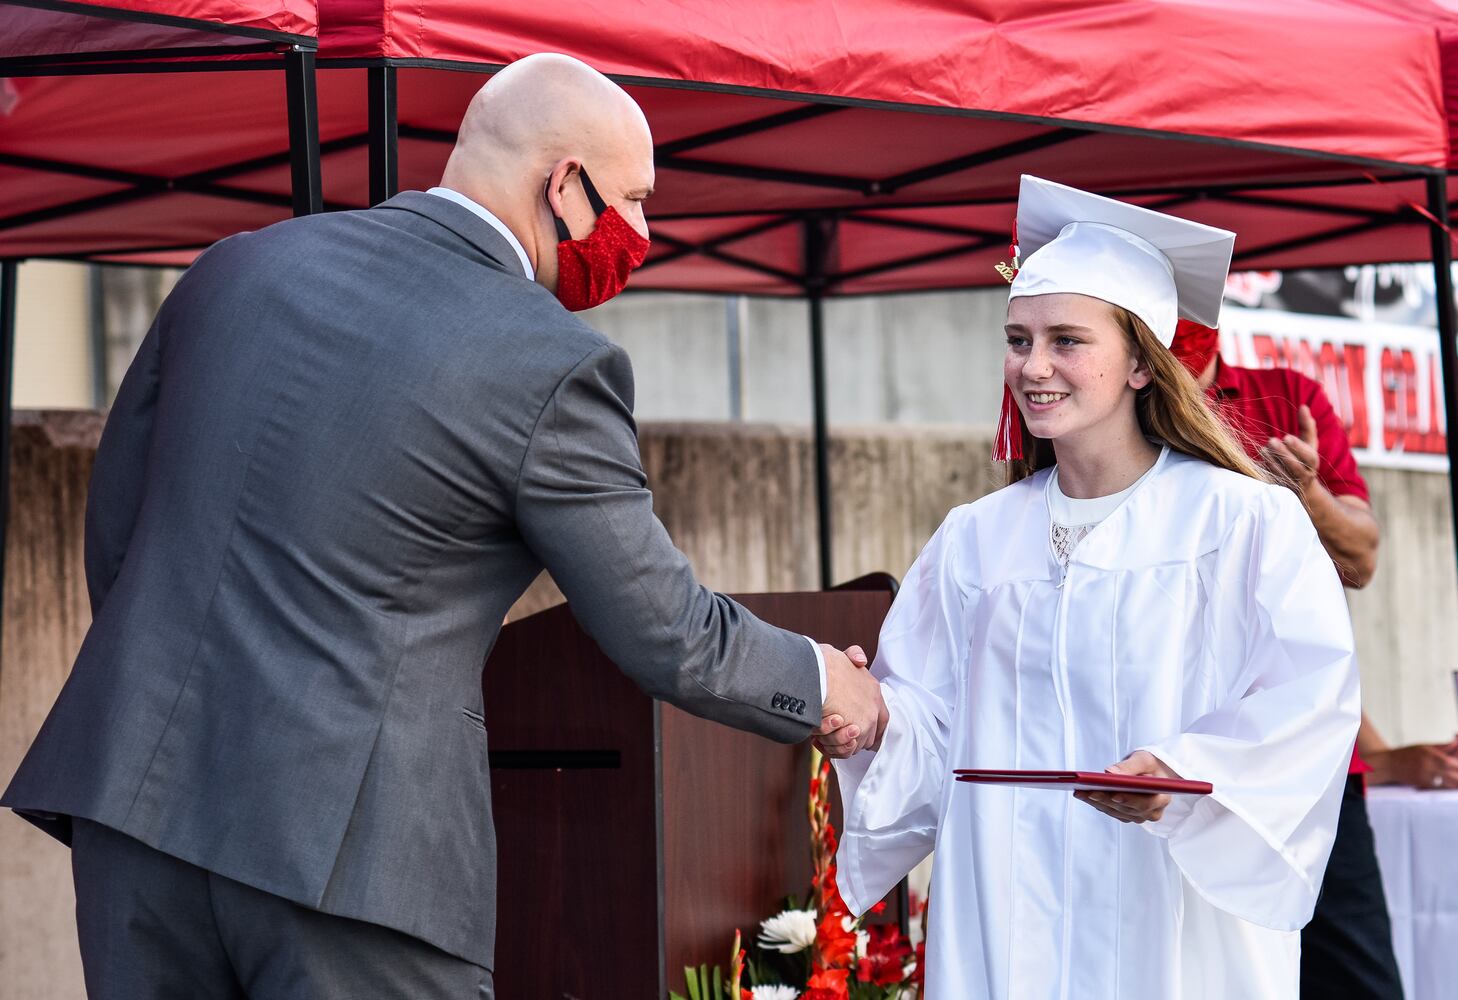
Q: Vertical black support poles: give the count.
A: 5